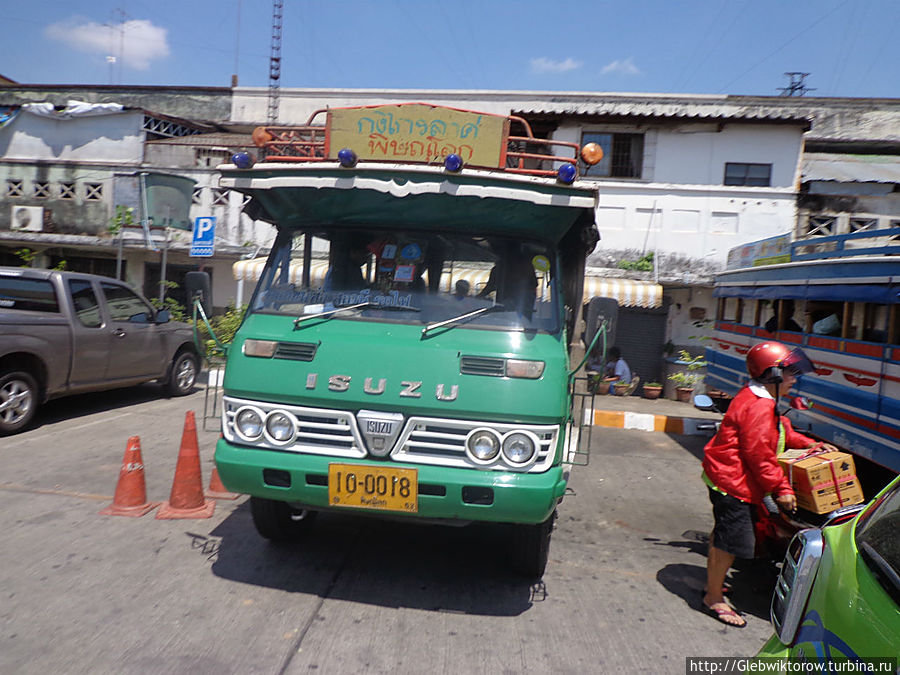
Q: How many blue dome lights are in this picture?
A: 4